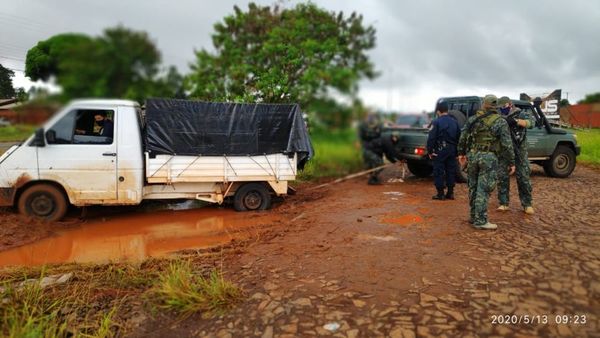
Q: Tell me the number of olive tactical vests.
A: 1